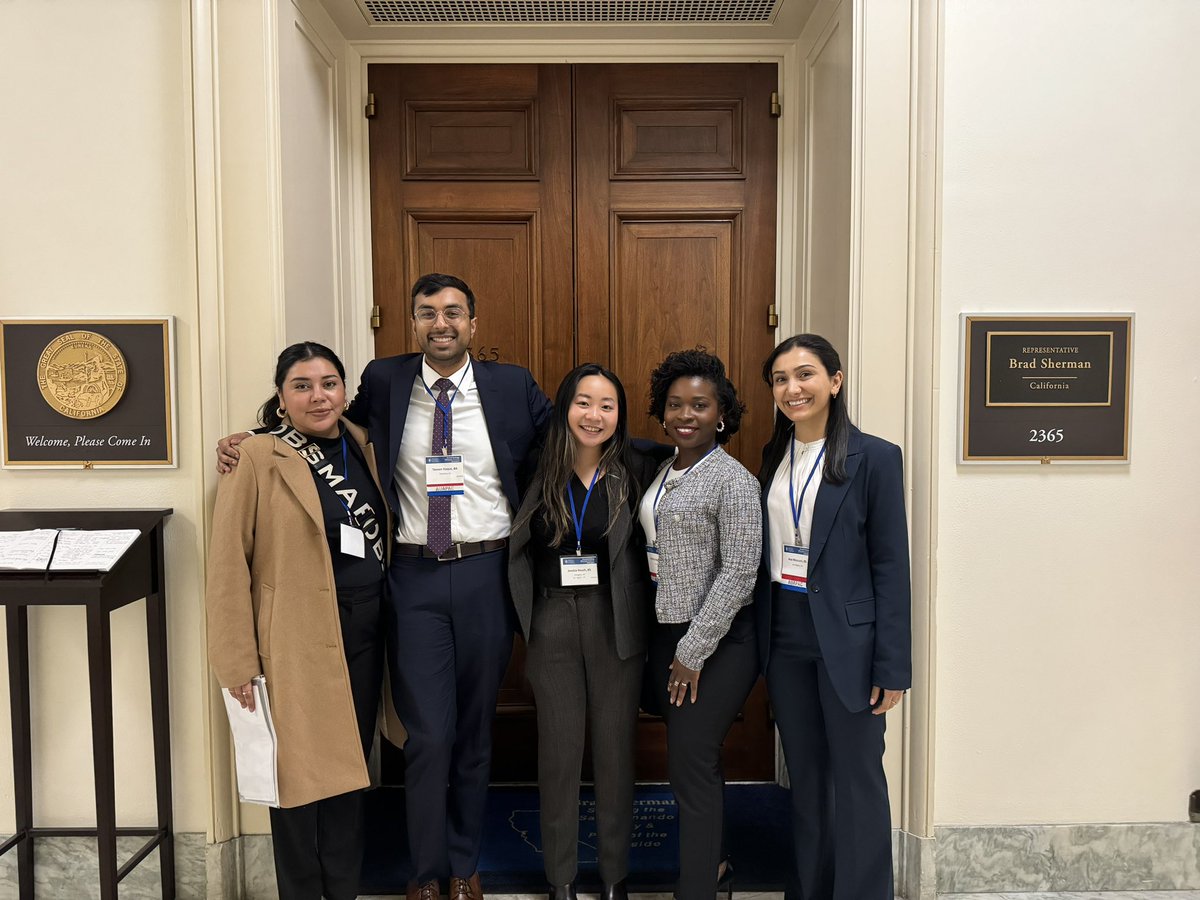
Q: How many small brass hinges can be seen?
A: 4